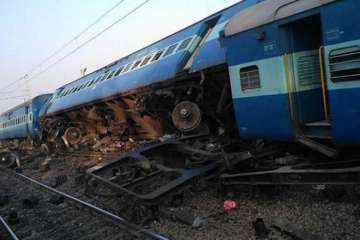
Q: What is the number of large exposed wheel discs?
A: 2